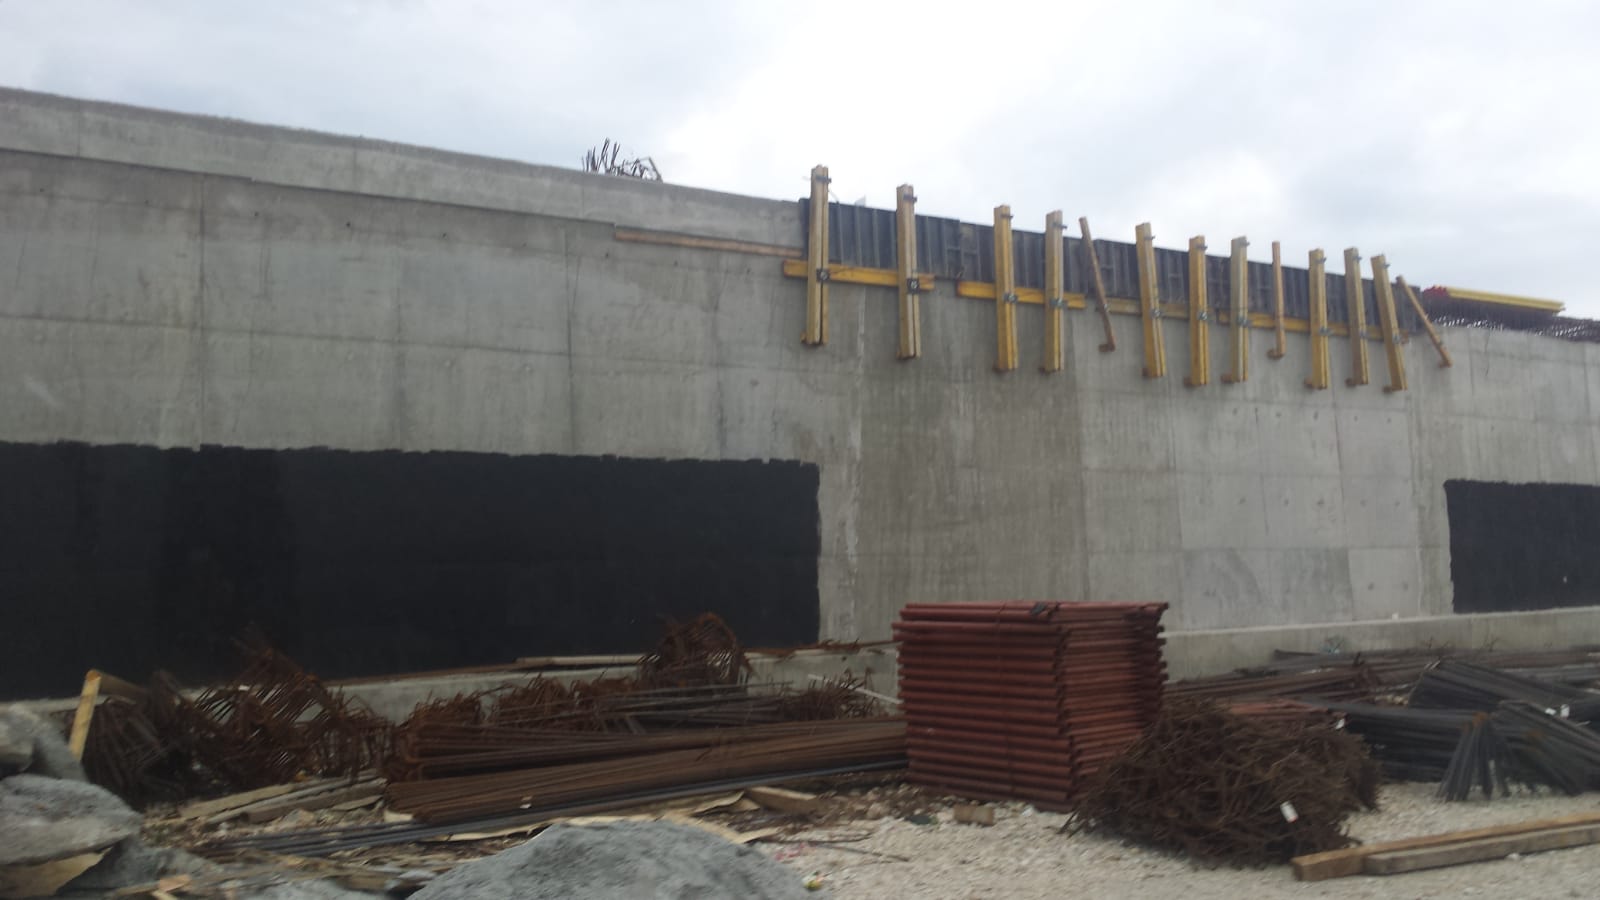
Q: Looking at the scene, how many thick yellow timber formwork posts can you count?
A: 10